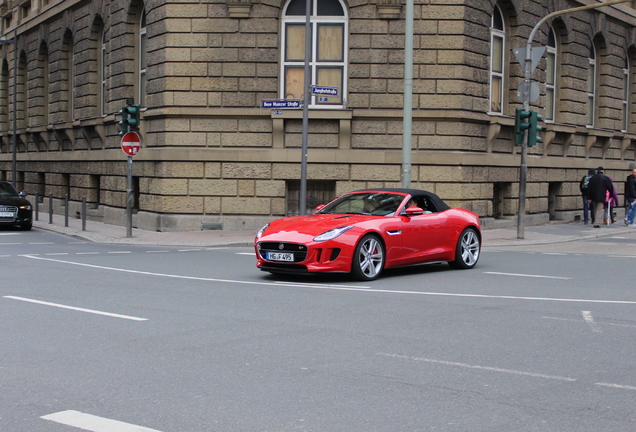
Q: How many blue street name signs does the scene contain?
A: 2